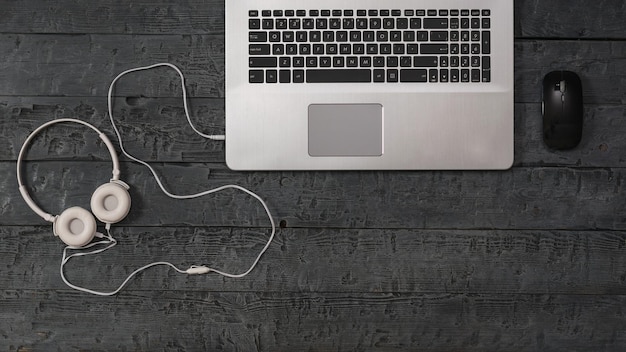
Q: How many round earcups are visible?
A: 2